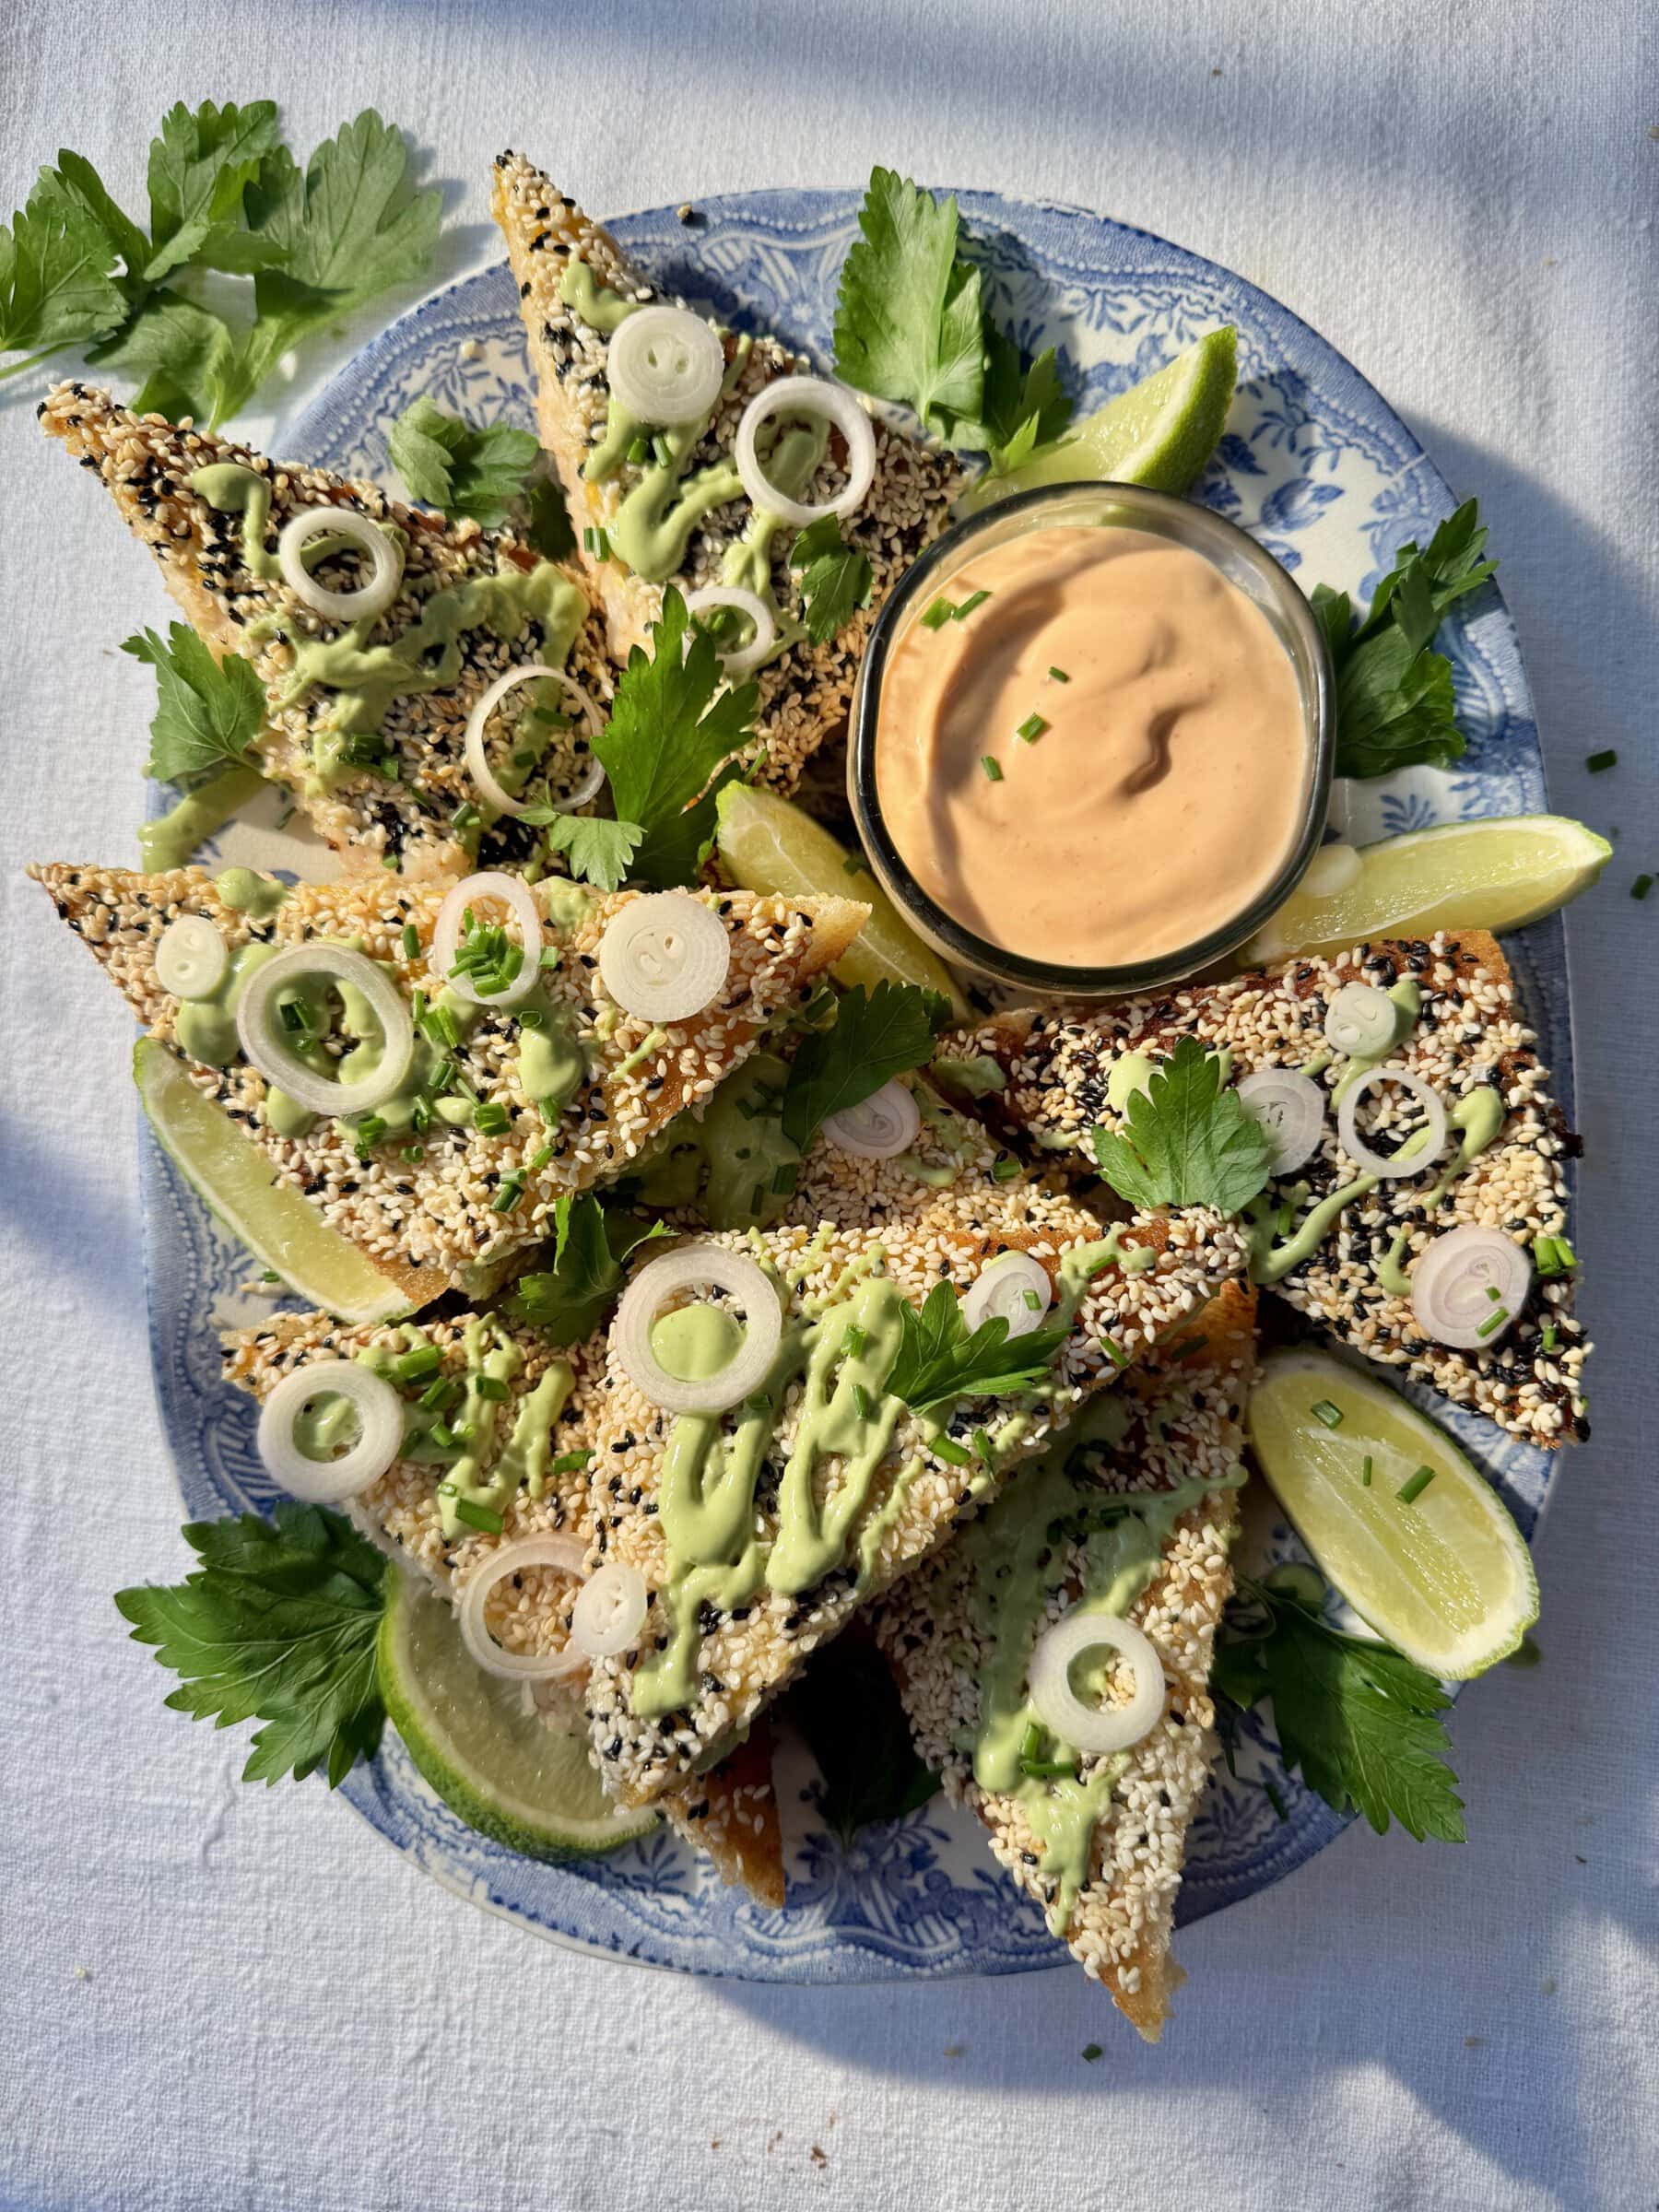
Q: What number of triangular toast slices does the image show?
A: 8